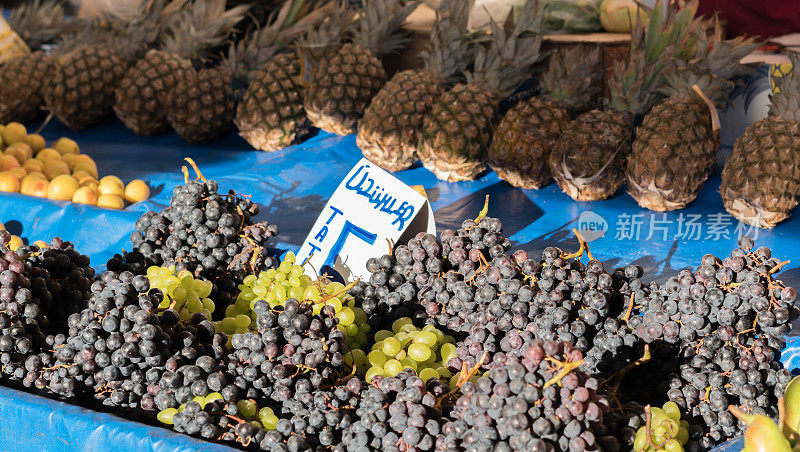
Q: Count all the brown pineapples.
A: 12